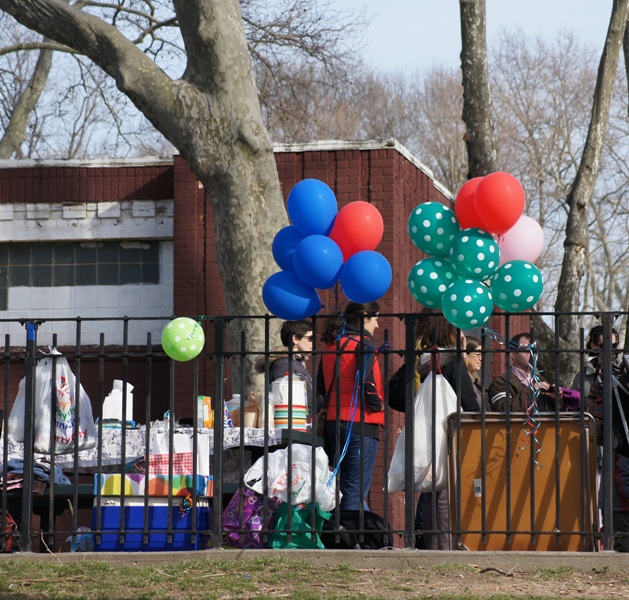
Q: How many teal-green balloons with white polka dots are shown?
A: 5